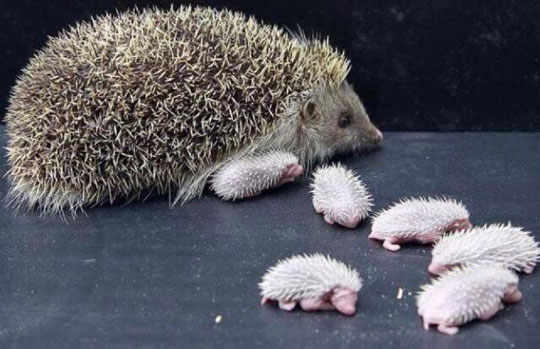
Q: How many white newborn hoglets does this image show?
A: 6